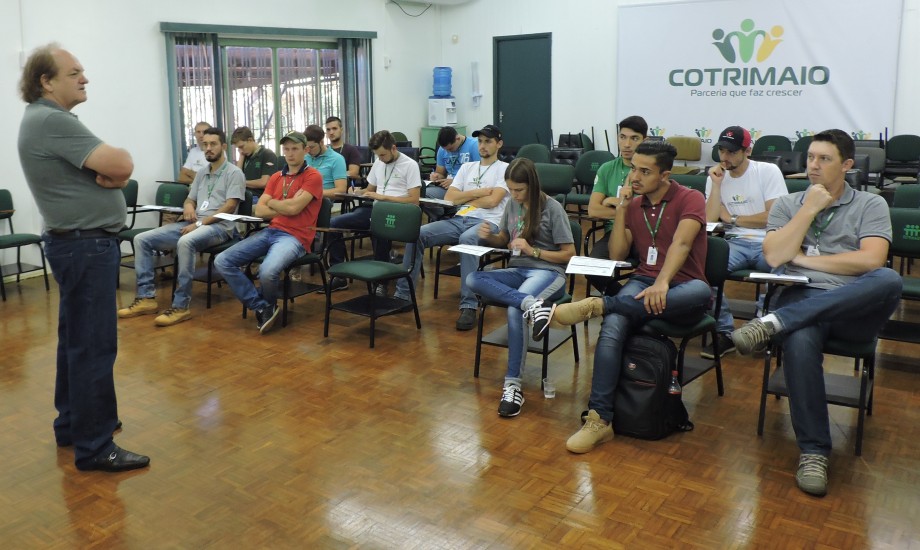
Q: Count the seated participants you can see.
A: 14